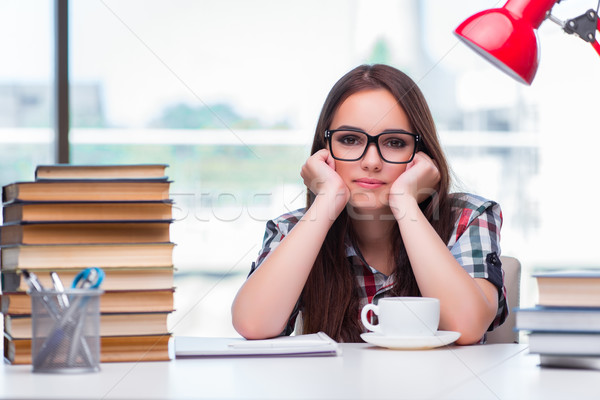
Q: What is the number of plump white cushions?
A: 0